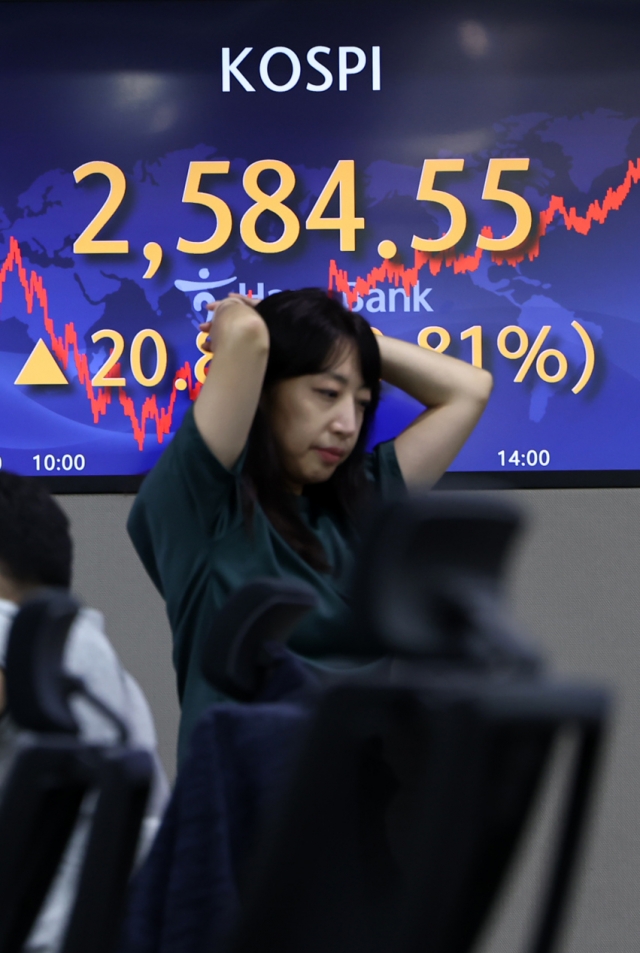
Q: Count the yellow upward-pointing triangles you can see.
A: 1